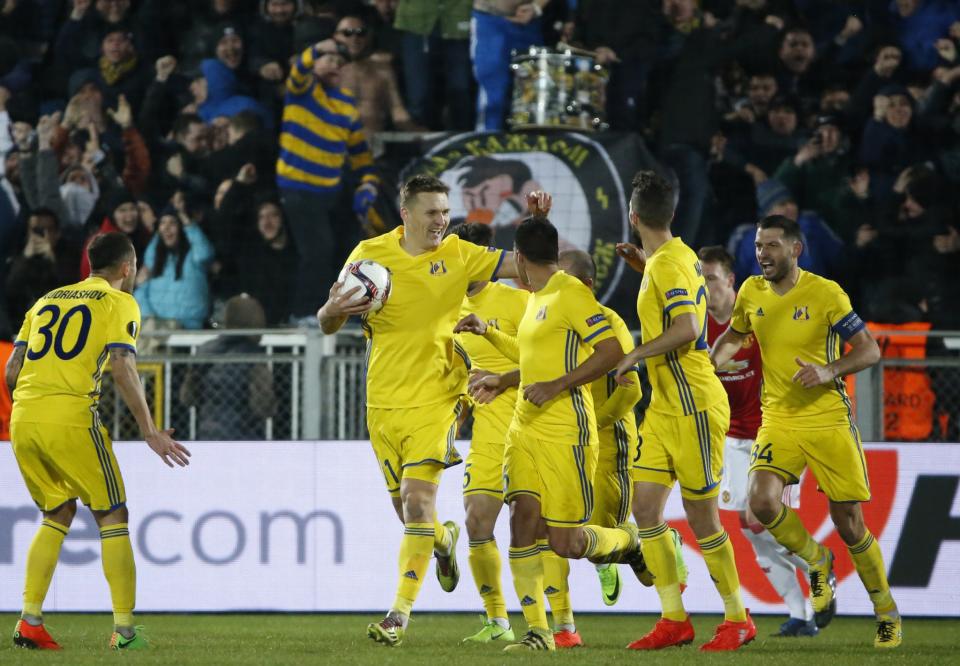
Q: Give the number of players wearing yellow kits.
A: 7